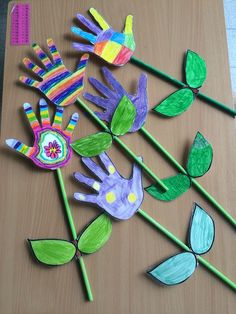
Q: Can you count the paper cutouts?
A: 15